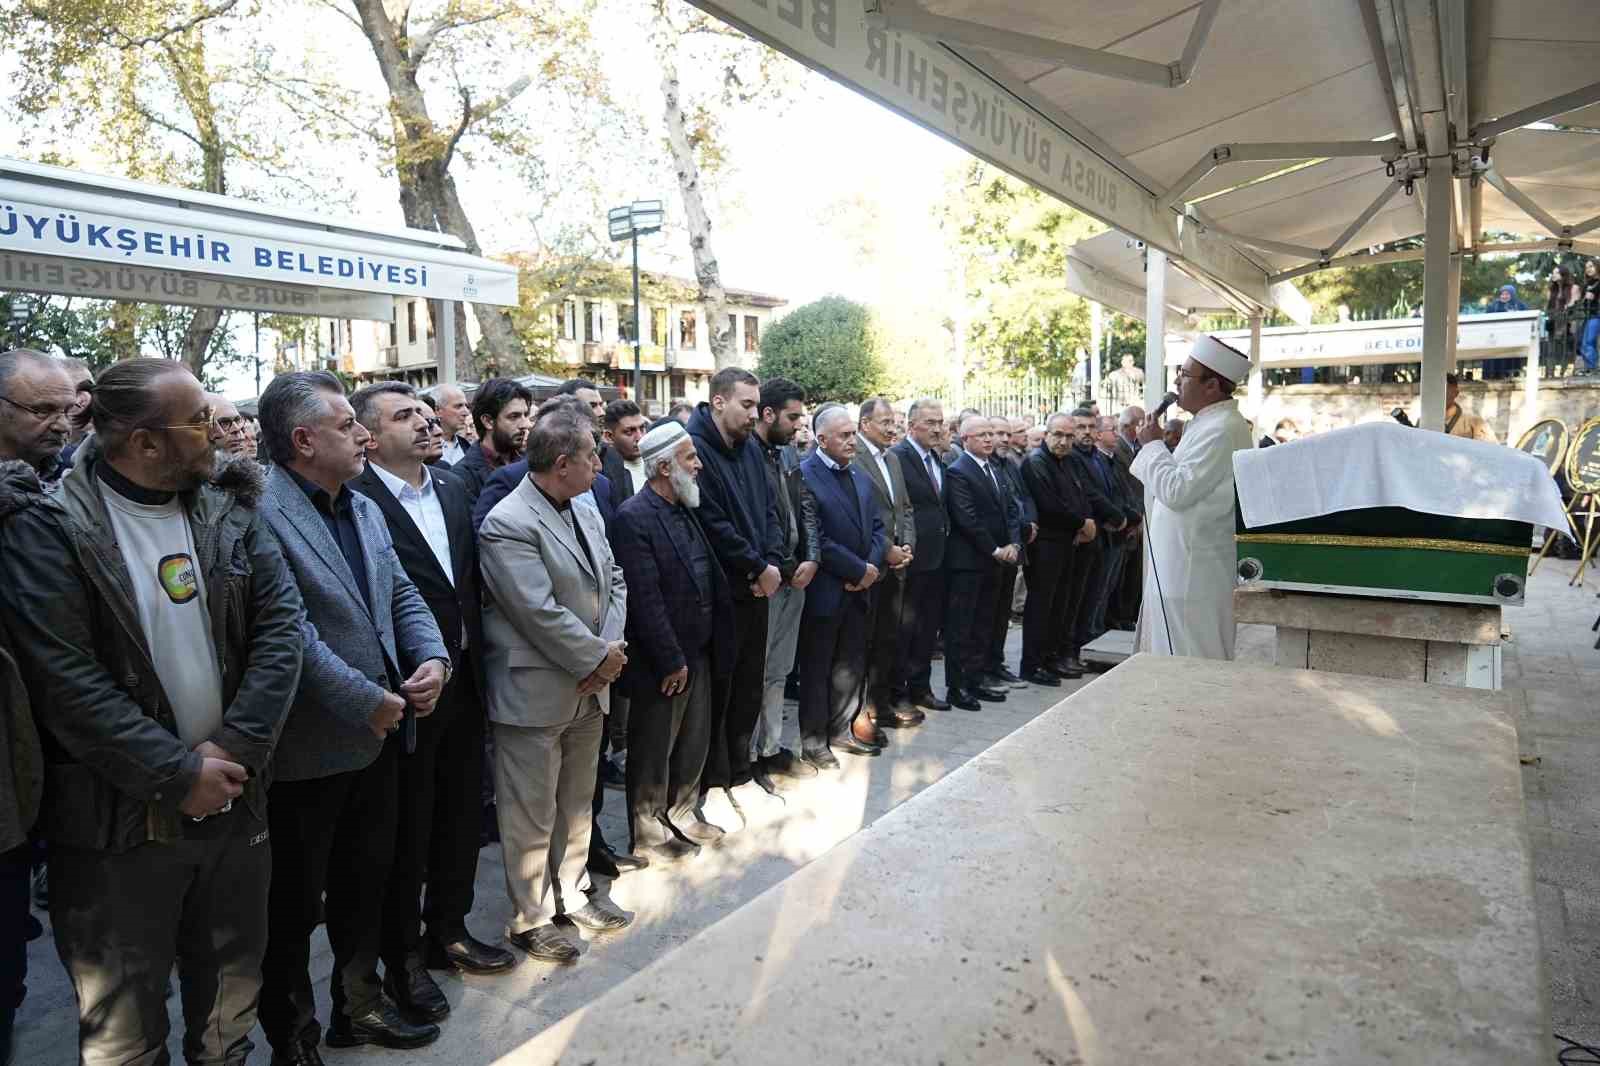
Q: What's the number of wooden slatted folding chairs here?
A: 0